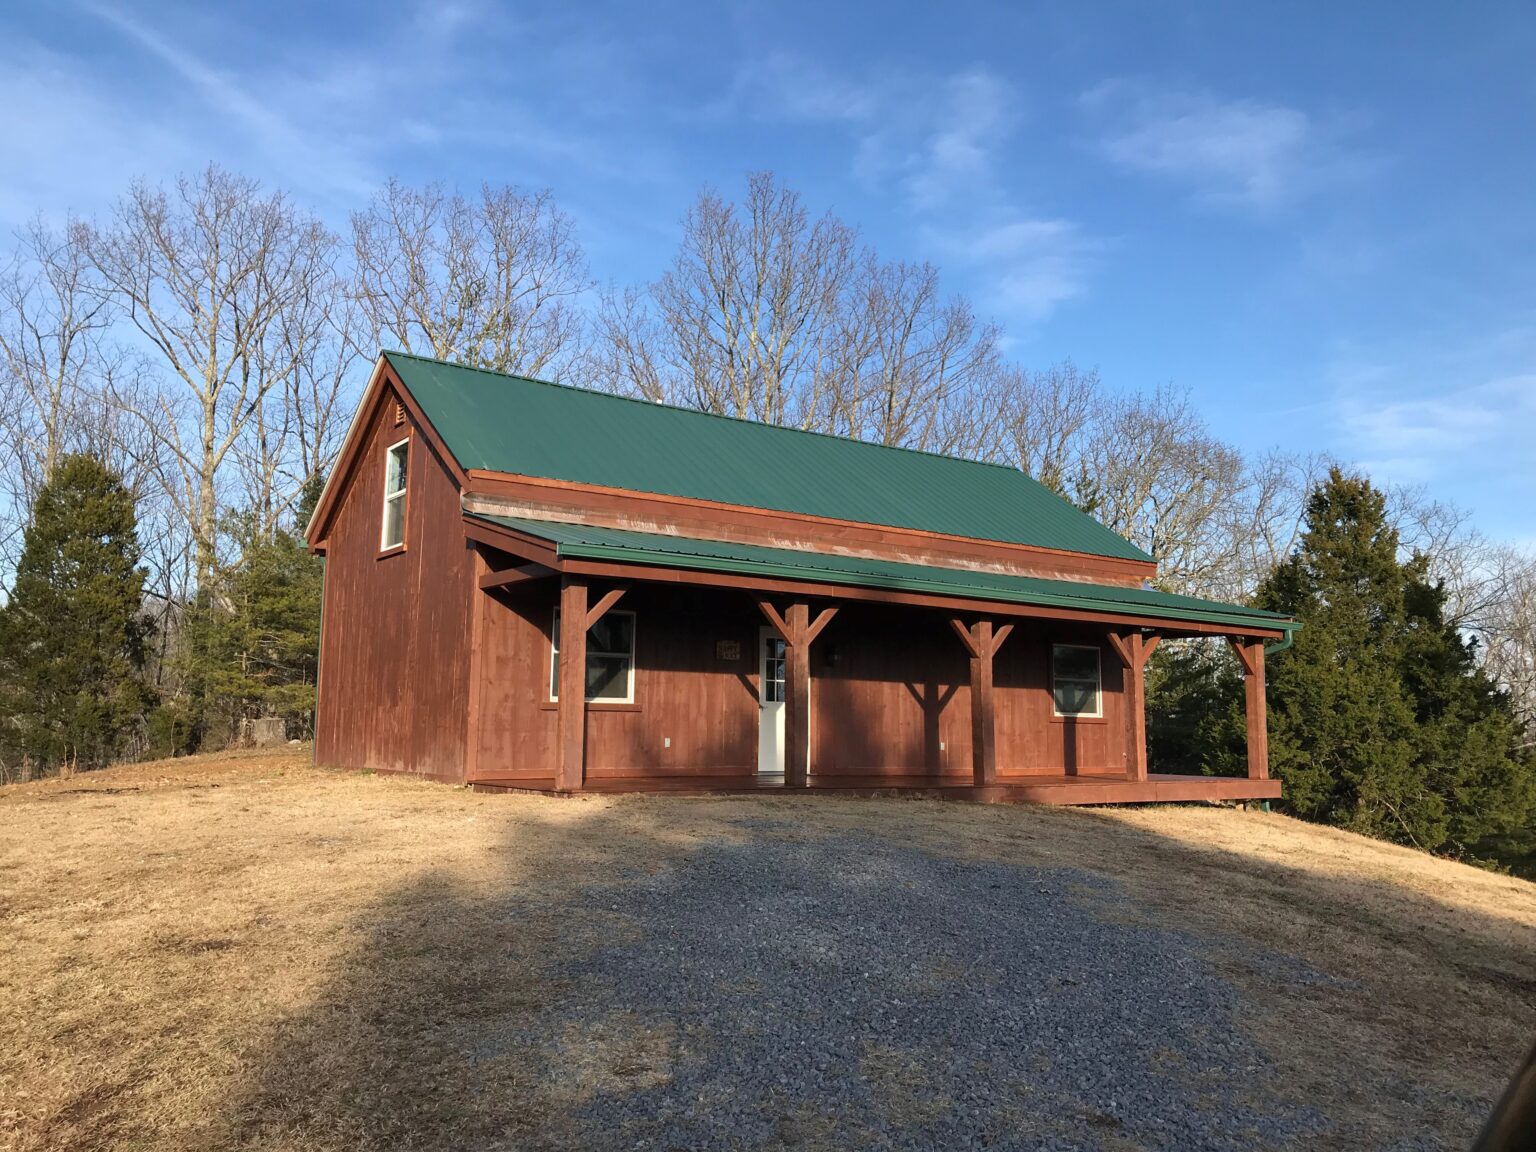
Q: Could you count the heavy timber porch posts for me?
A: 5